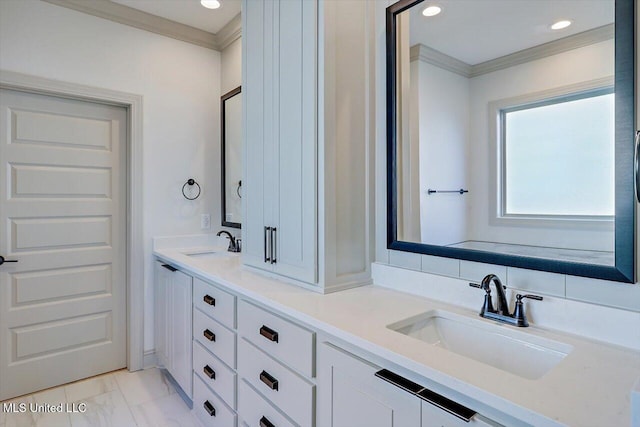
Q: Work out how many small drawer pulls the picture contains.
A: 7